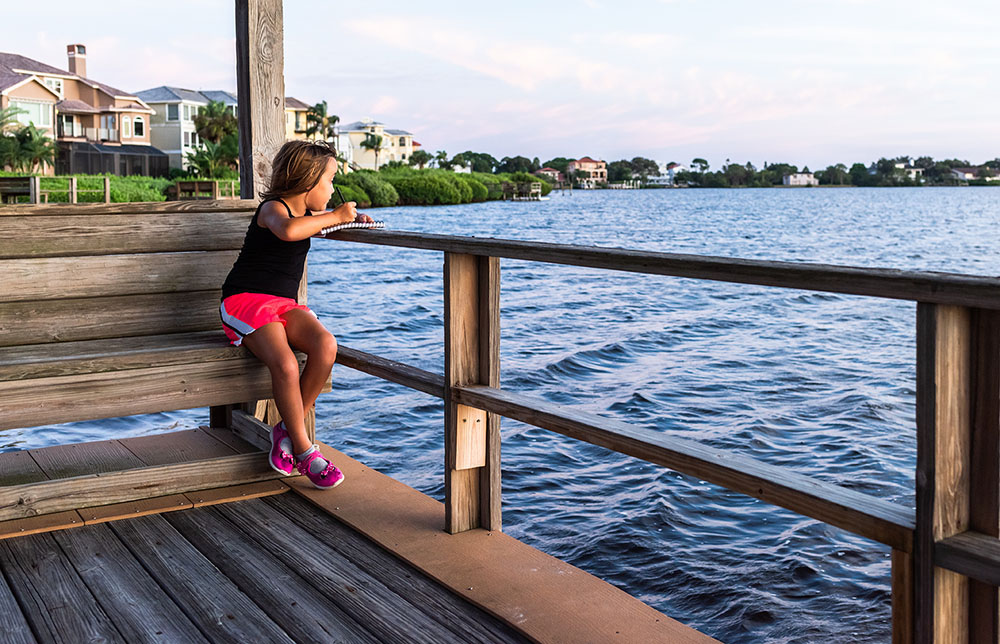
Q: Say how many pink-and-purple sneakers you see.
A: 2